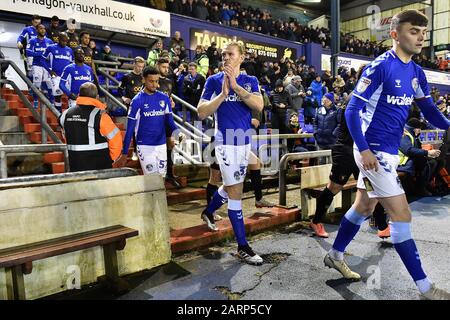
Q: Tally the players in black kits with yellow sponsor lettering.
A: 5